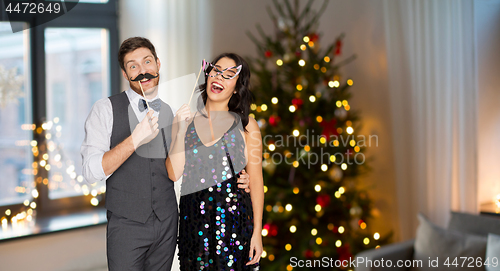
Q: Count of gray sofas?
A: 1